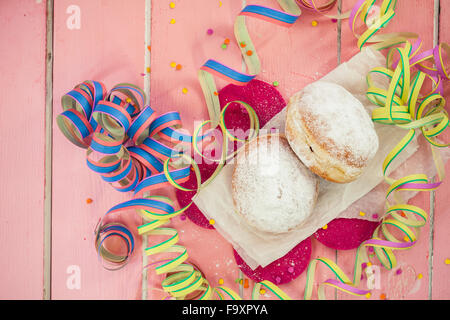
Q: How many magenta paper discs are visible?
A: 4